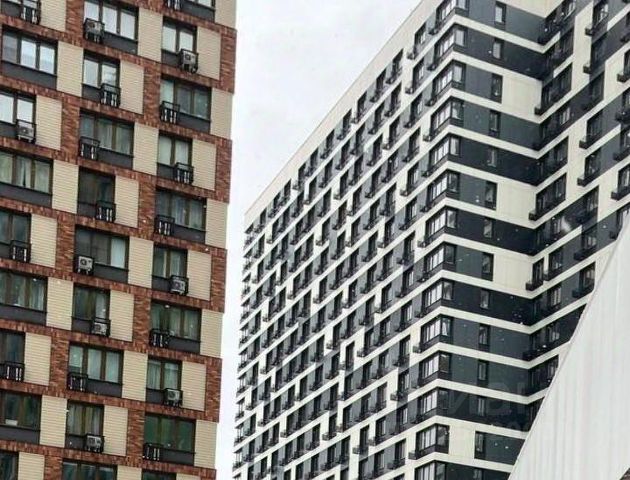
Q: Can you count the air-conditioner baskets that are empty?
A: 13